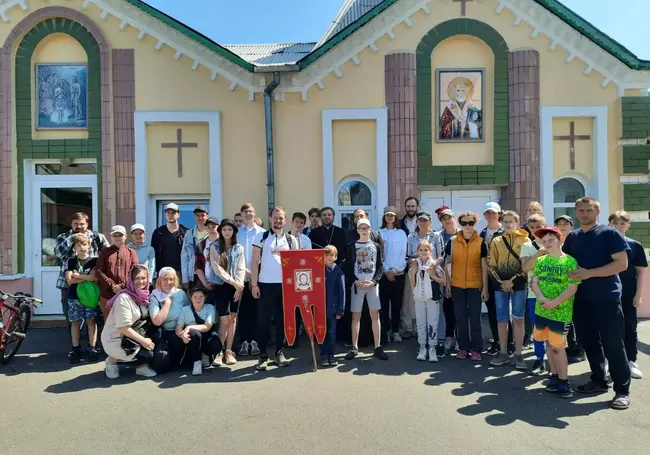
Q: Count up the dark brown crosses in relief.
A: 3